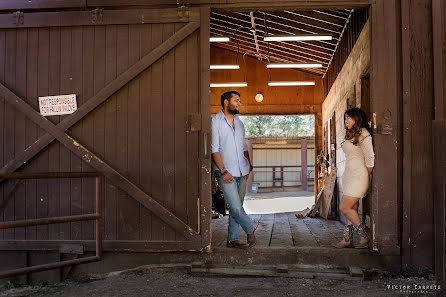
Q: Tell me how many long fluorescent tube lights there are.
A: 6